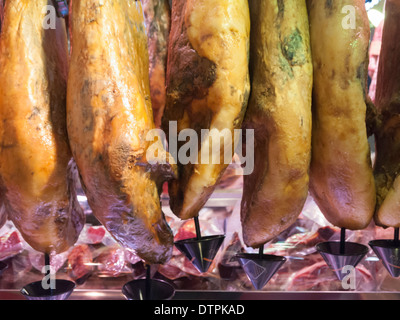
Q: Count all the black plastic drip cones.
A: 6